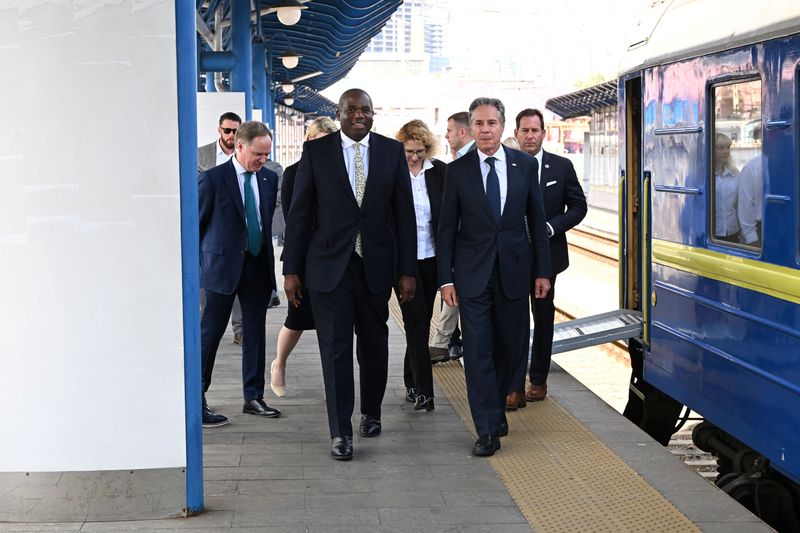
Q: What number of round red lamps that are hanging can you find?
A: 0